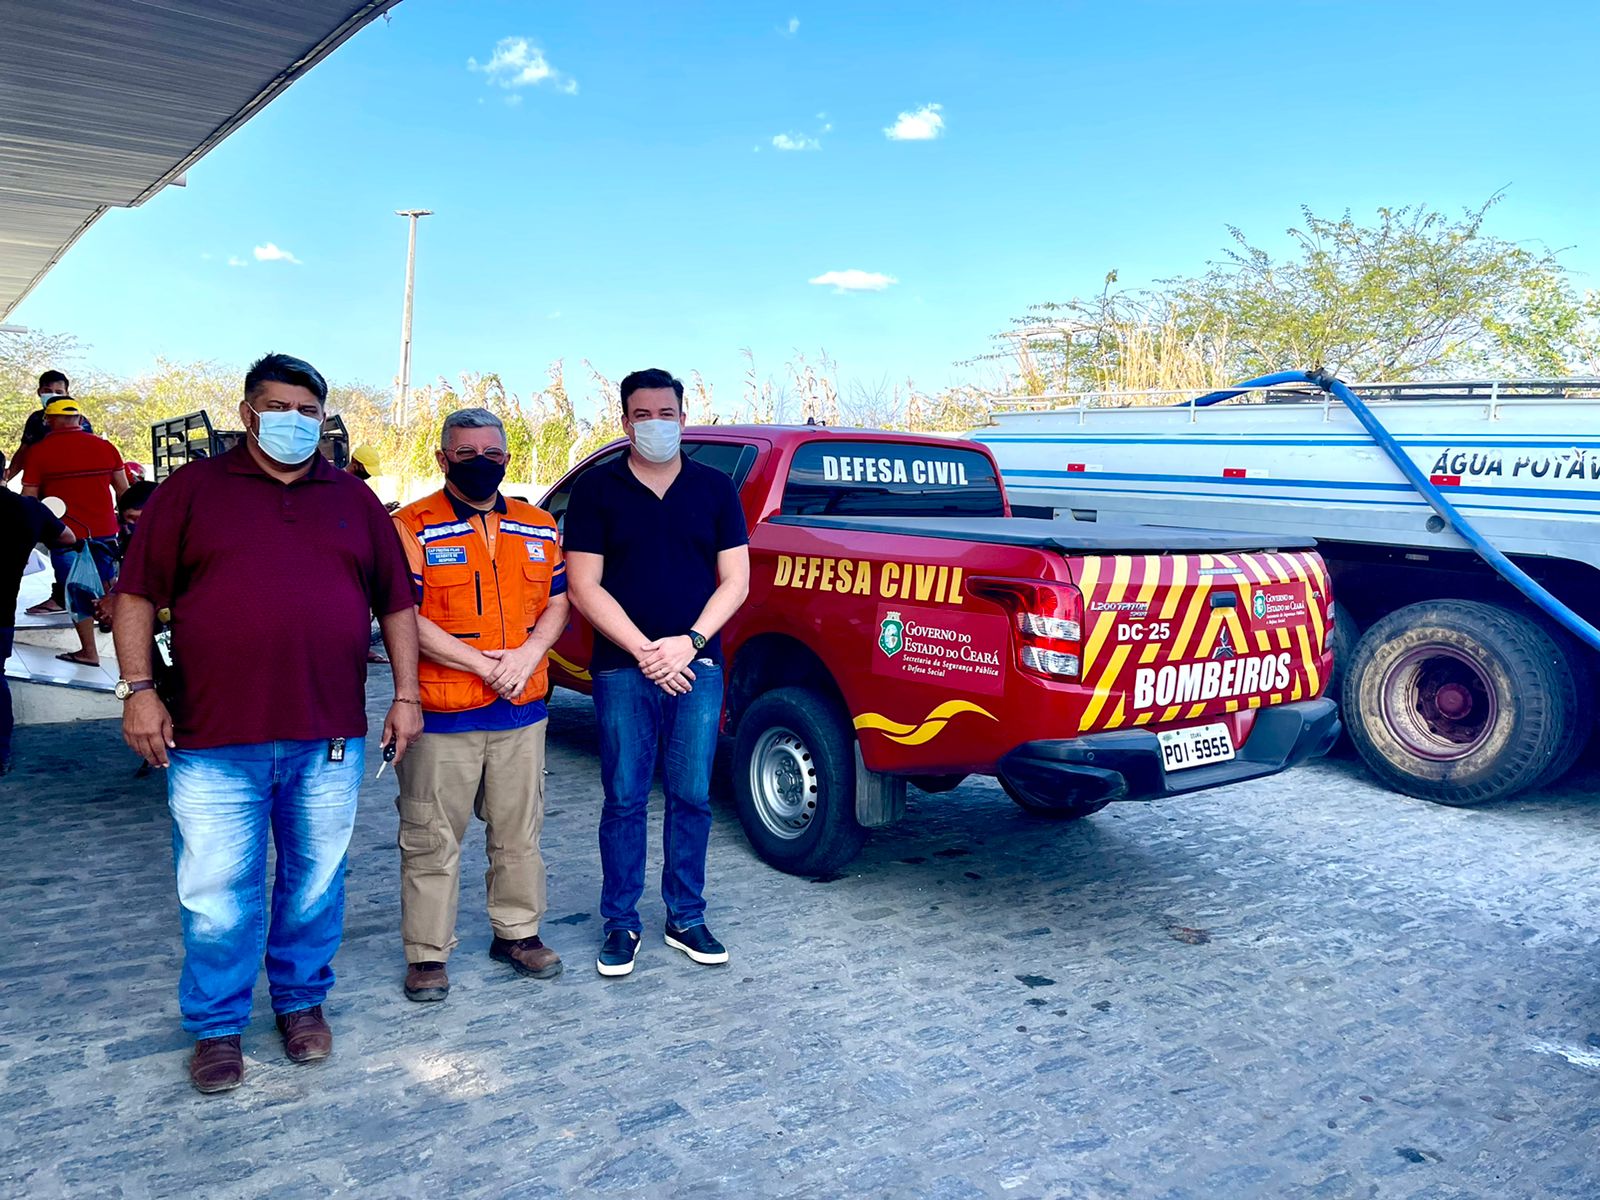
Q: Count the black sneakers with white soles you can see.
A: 2